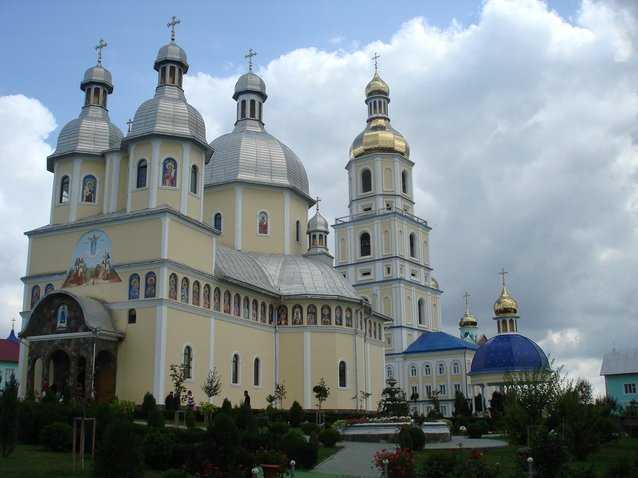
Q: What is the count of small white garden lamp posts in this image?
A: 4